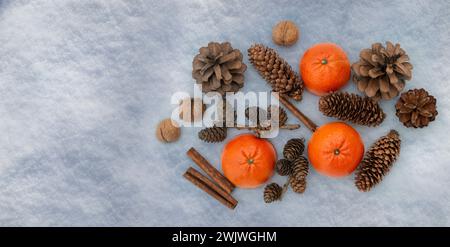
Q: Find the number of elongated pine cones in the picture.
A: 3